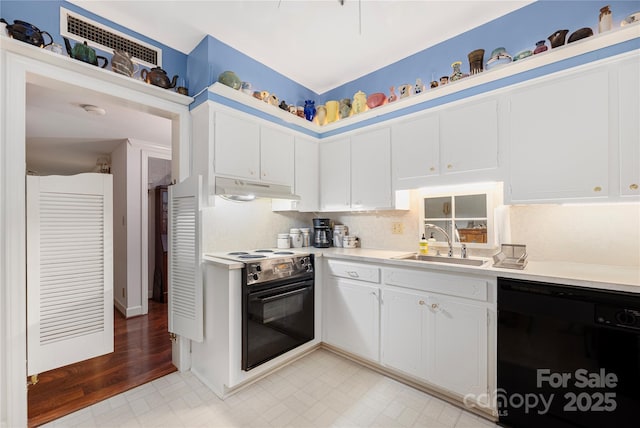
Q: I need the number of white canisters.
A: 5